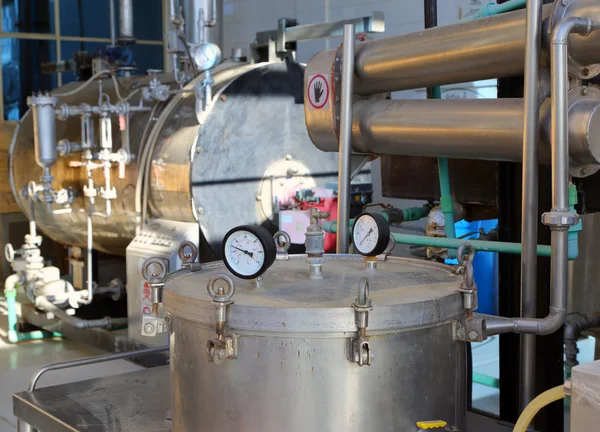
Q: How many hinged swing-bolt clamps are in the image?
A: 8